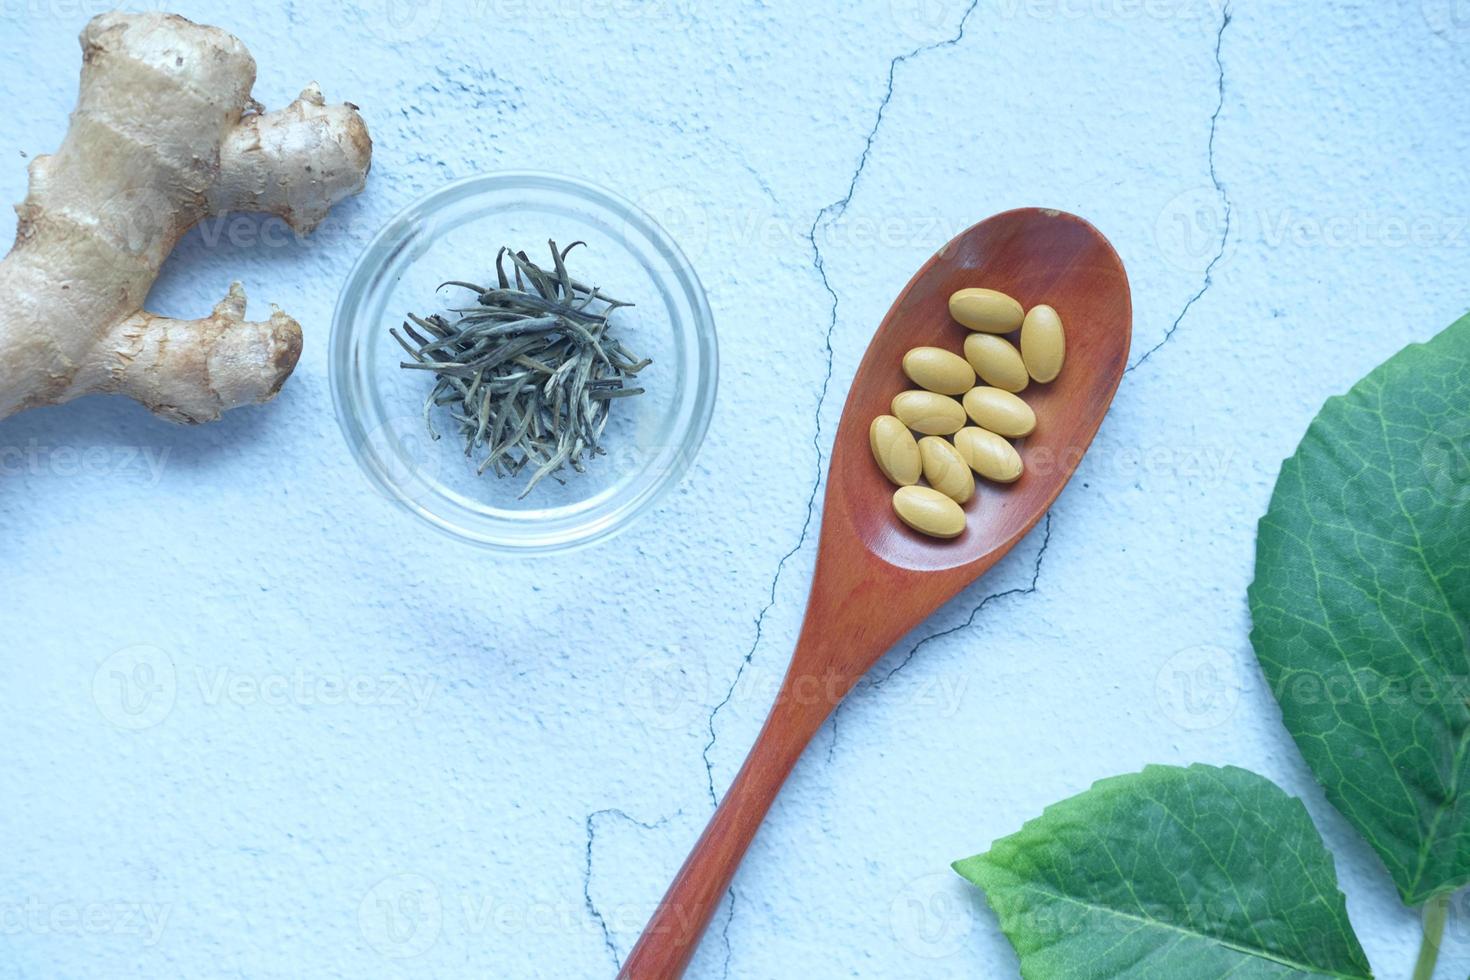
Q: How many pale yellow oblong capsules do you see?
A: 10